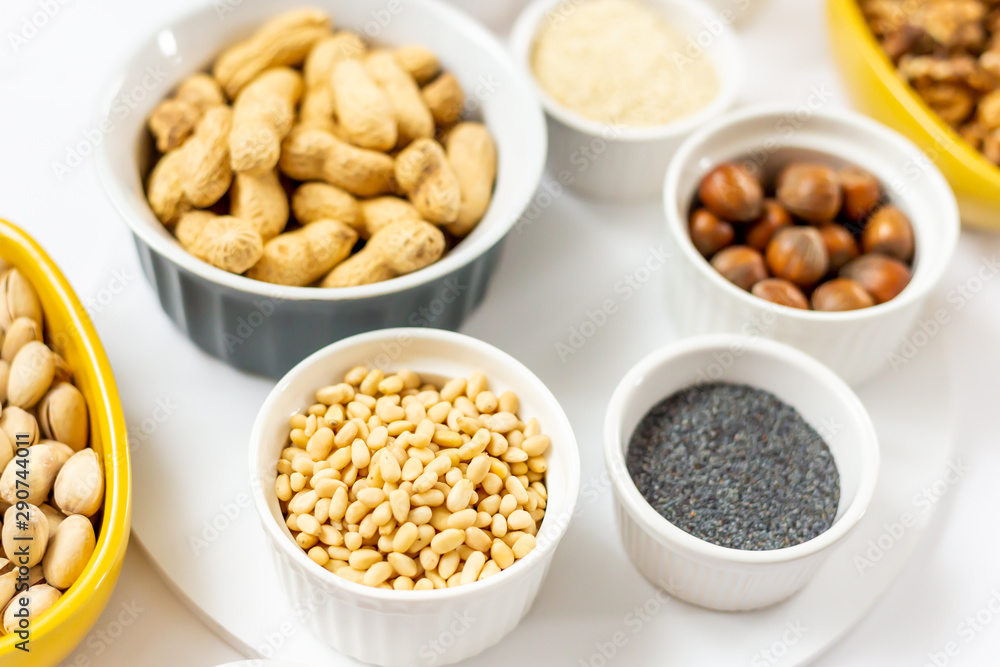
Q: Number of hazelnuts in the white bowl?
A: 12